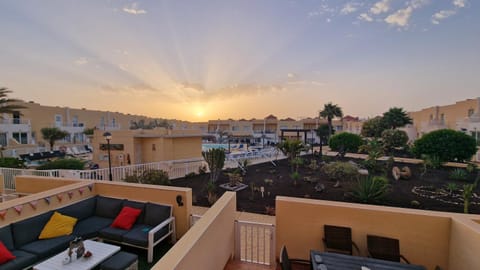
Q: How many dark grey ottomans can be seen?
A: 1